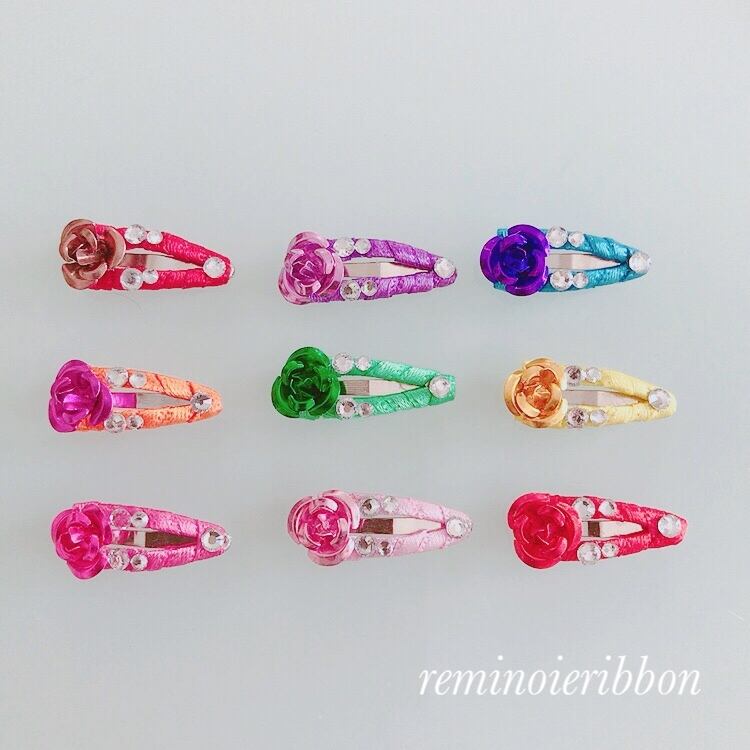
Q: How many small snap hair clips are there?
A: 9